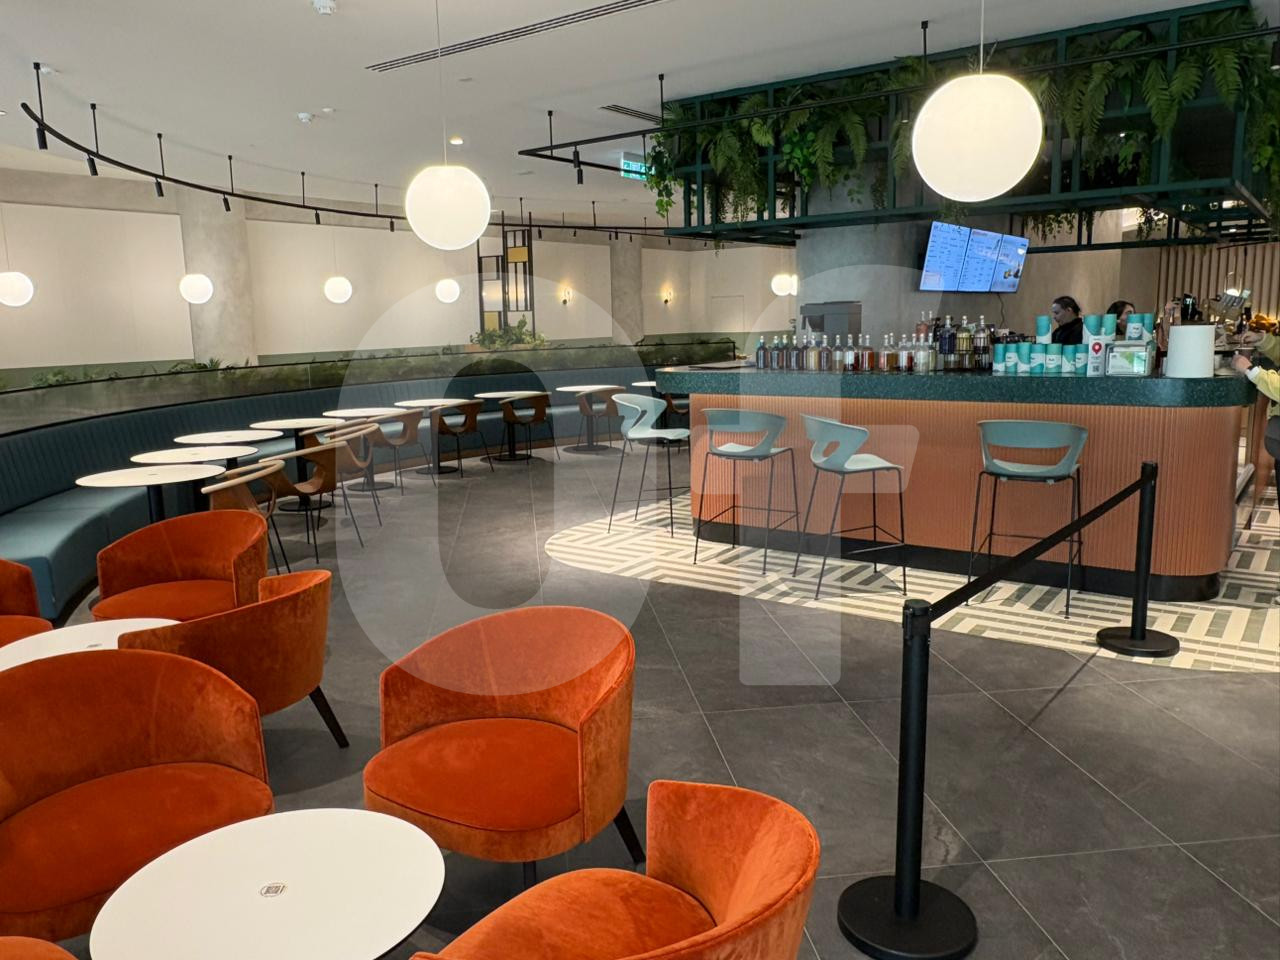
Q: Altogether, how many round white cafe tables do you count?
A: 11